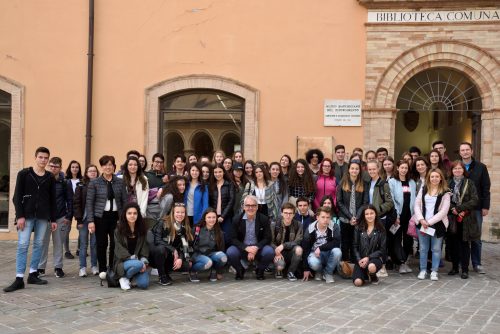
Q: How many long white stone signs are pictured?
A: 1